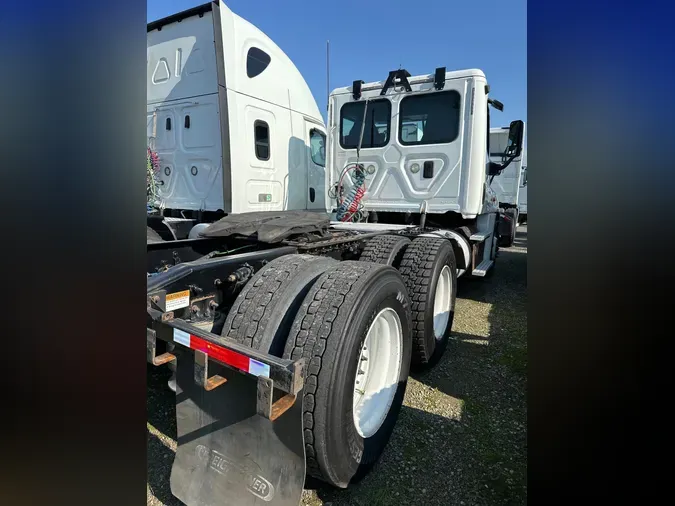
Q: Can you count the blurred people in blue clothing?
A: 0